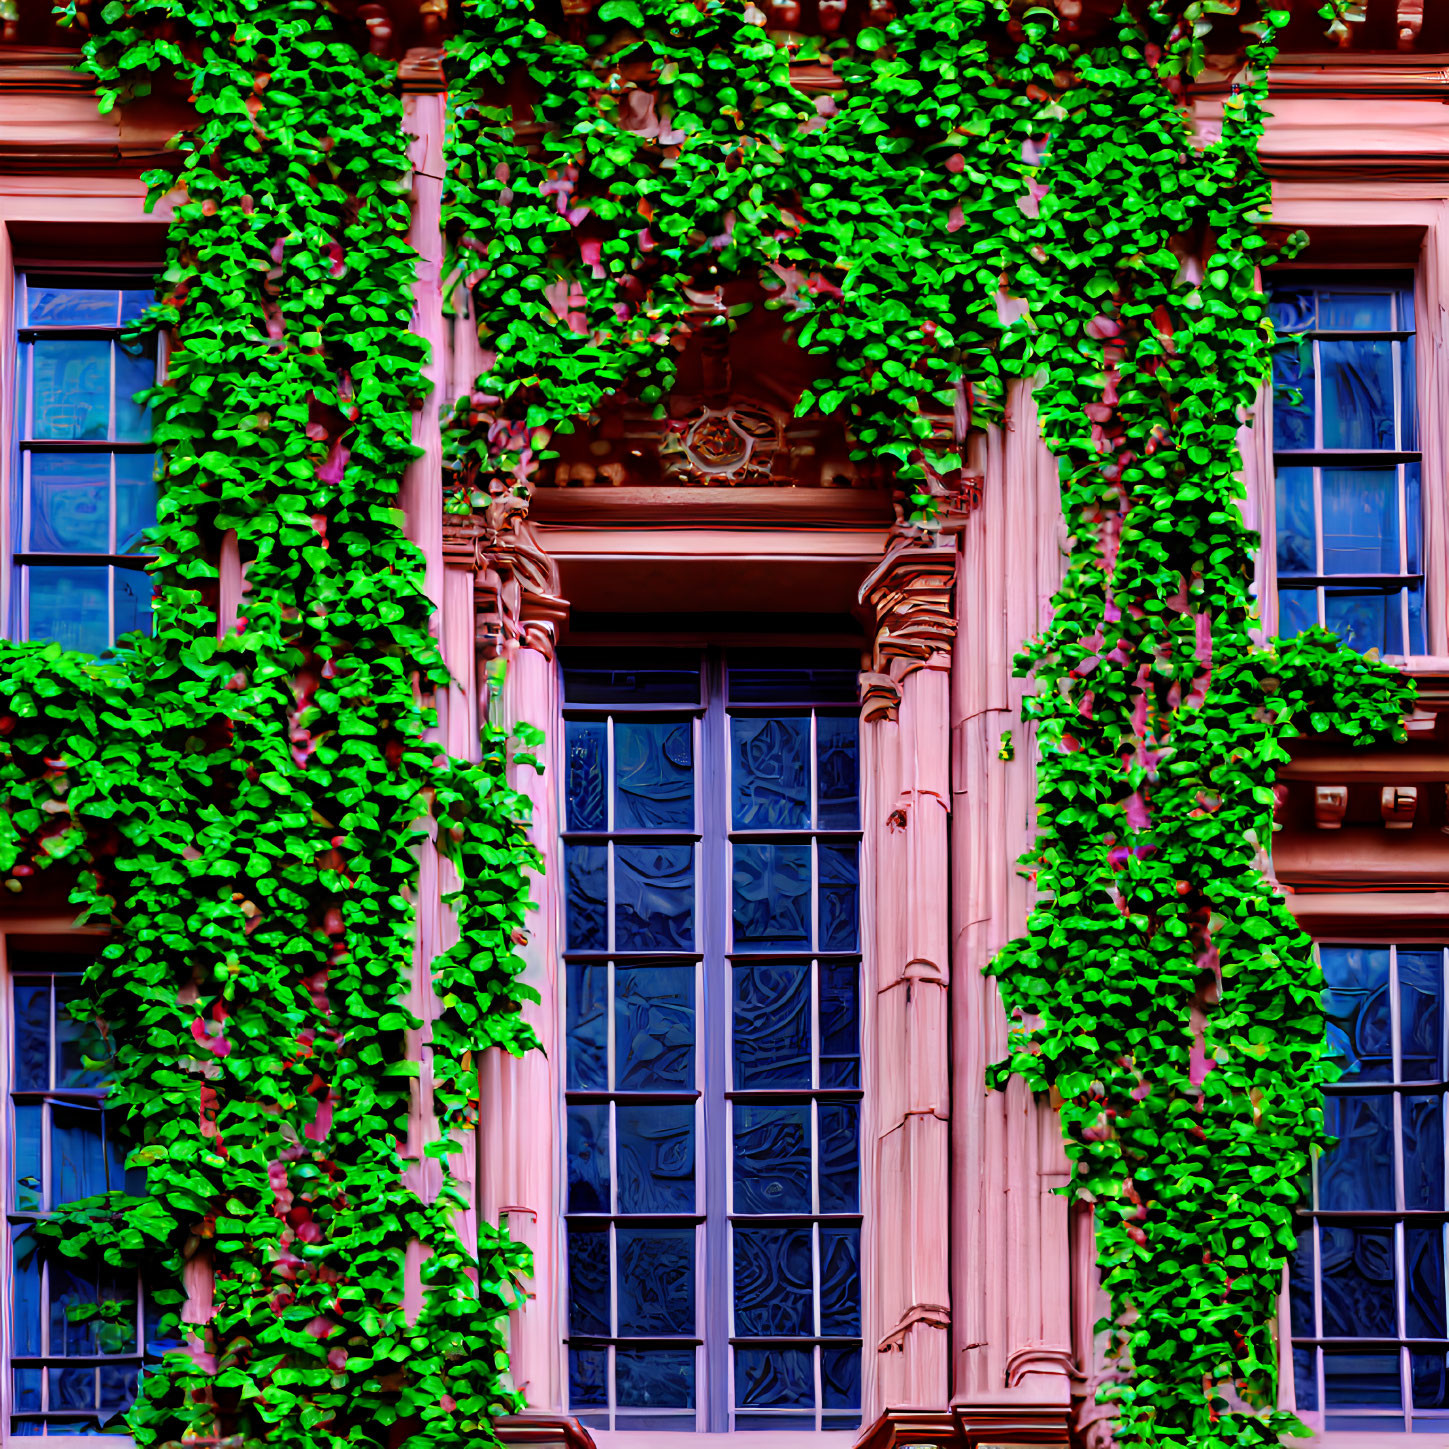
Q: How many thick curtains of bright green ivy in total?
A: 2